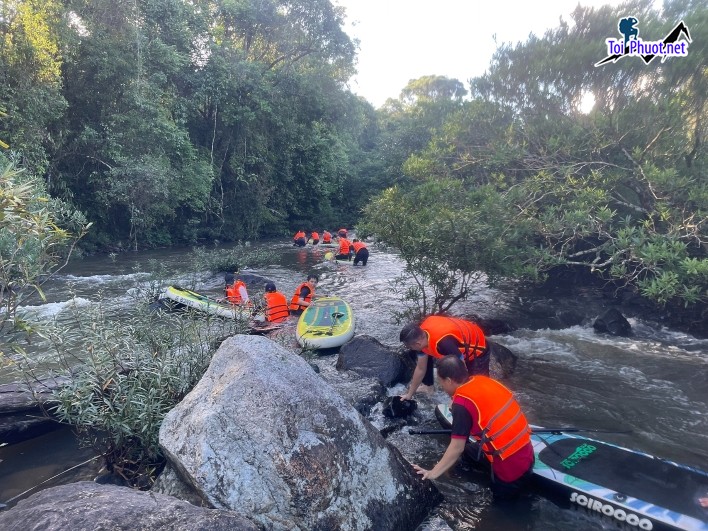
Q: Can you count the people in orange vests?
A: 11